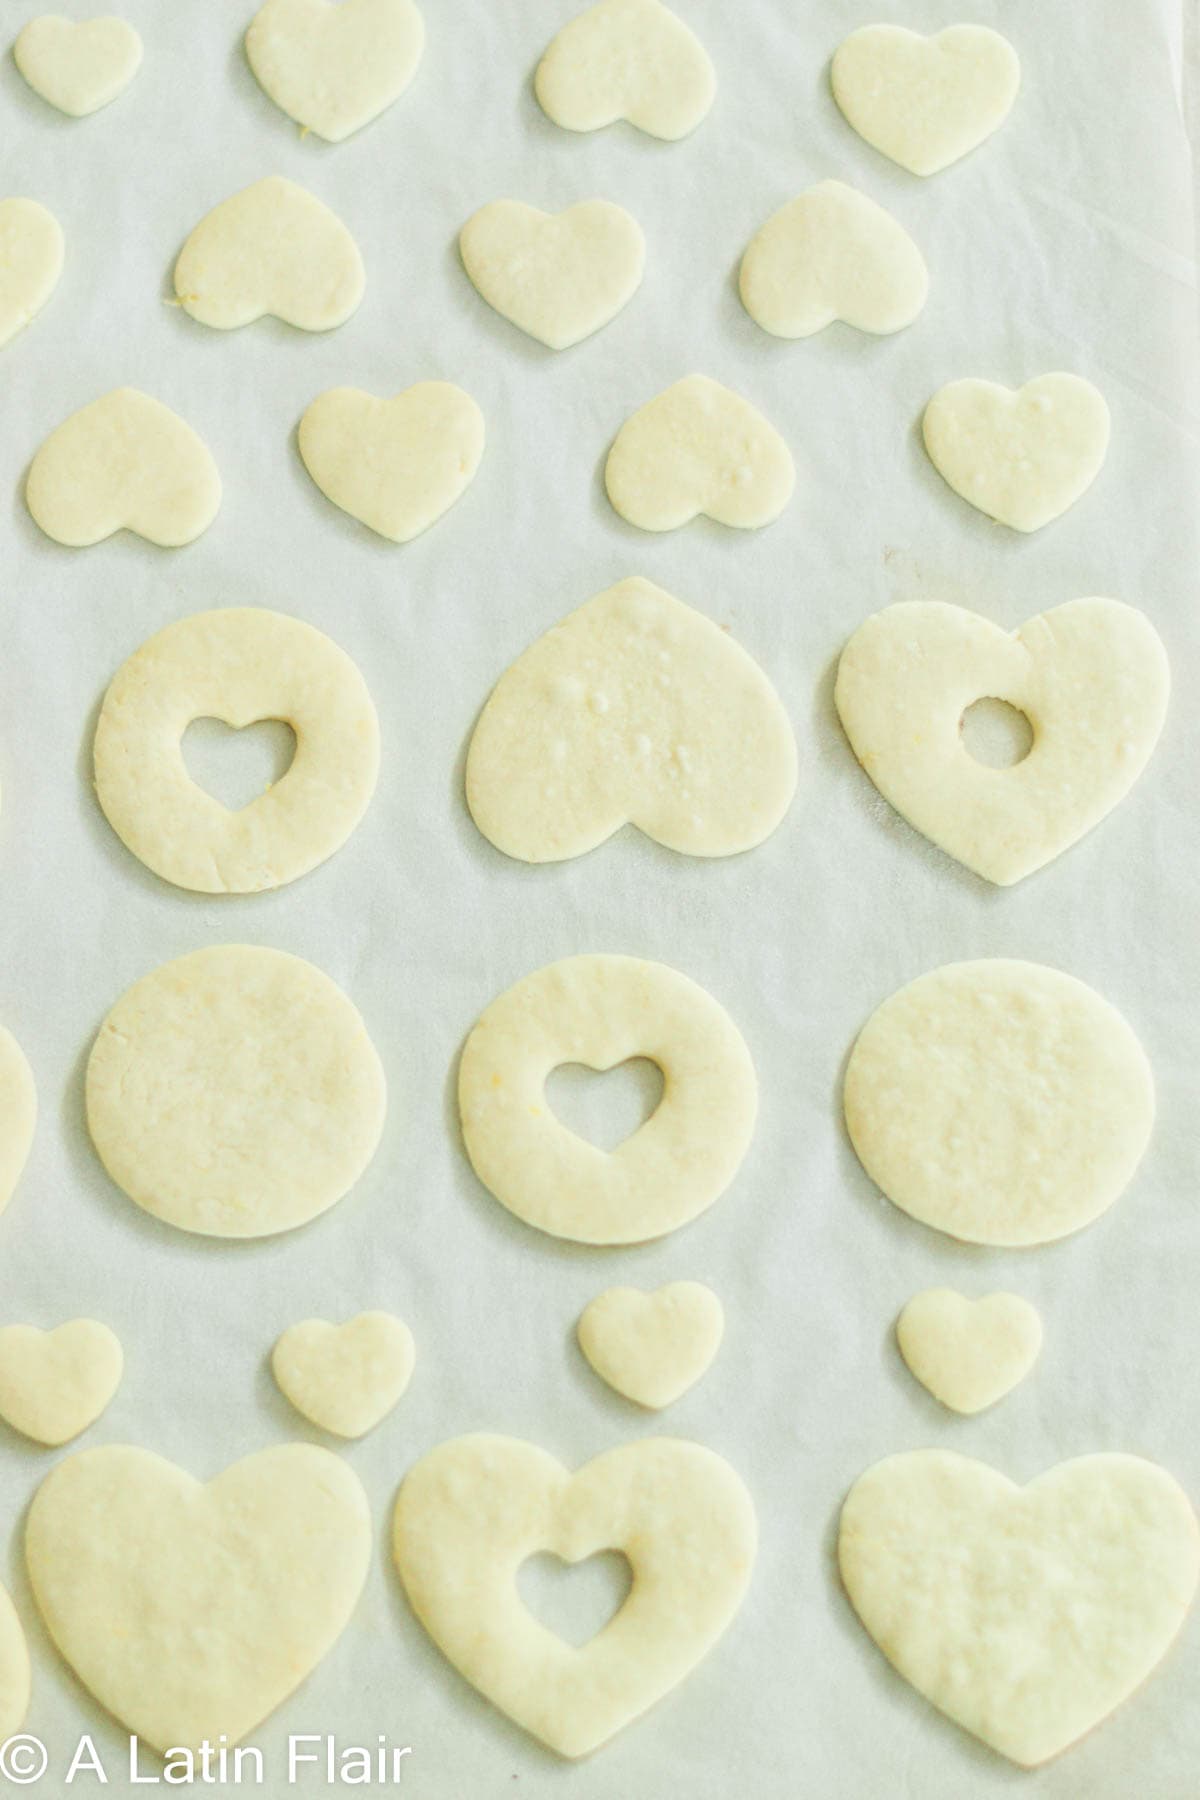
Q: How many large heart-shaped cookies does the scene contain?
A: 5